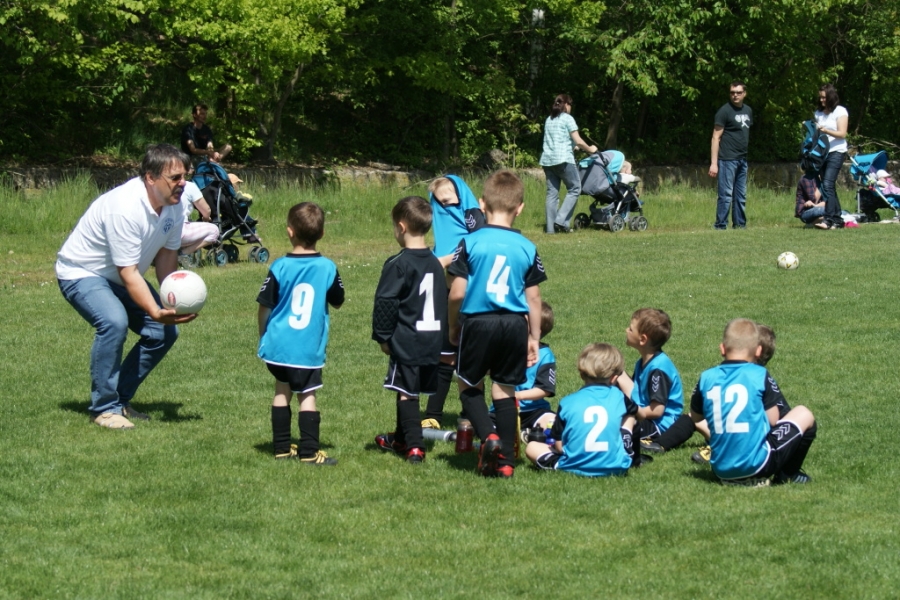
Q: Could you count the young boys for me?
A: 9